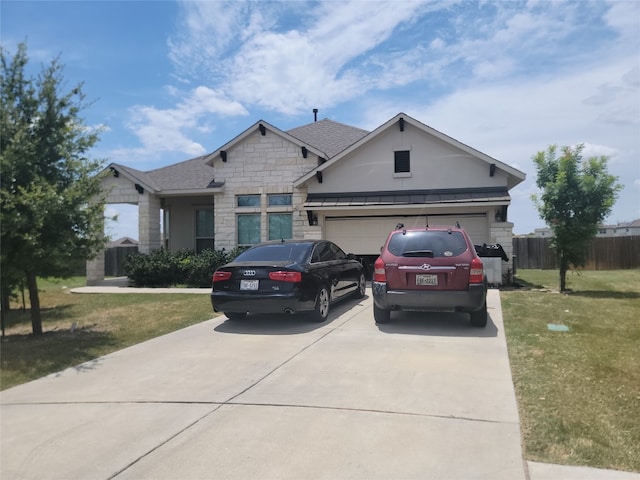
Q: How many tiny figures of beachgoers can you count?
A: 0